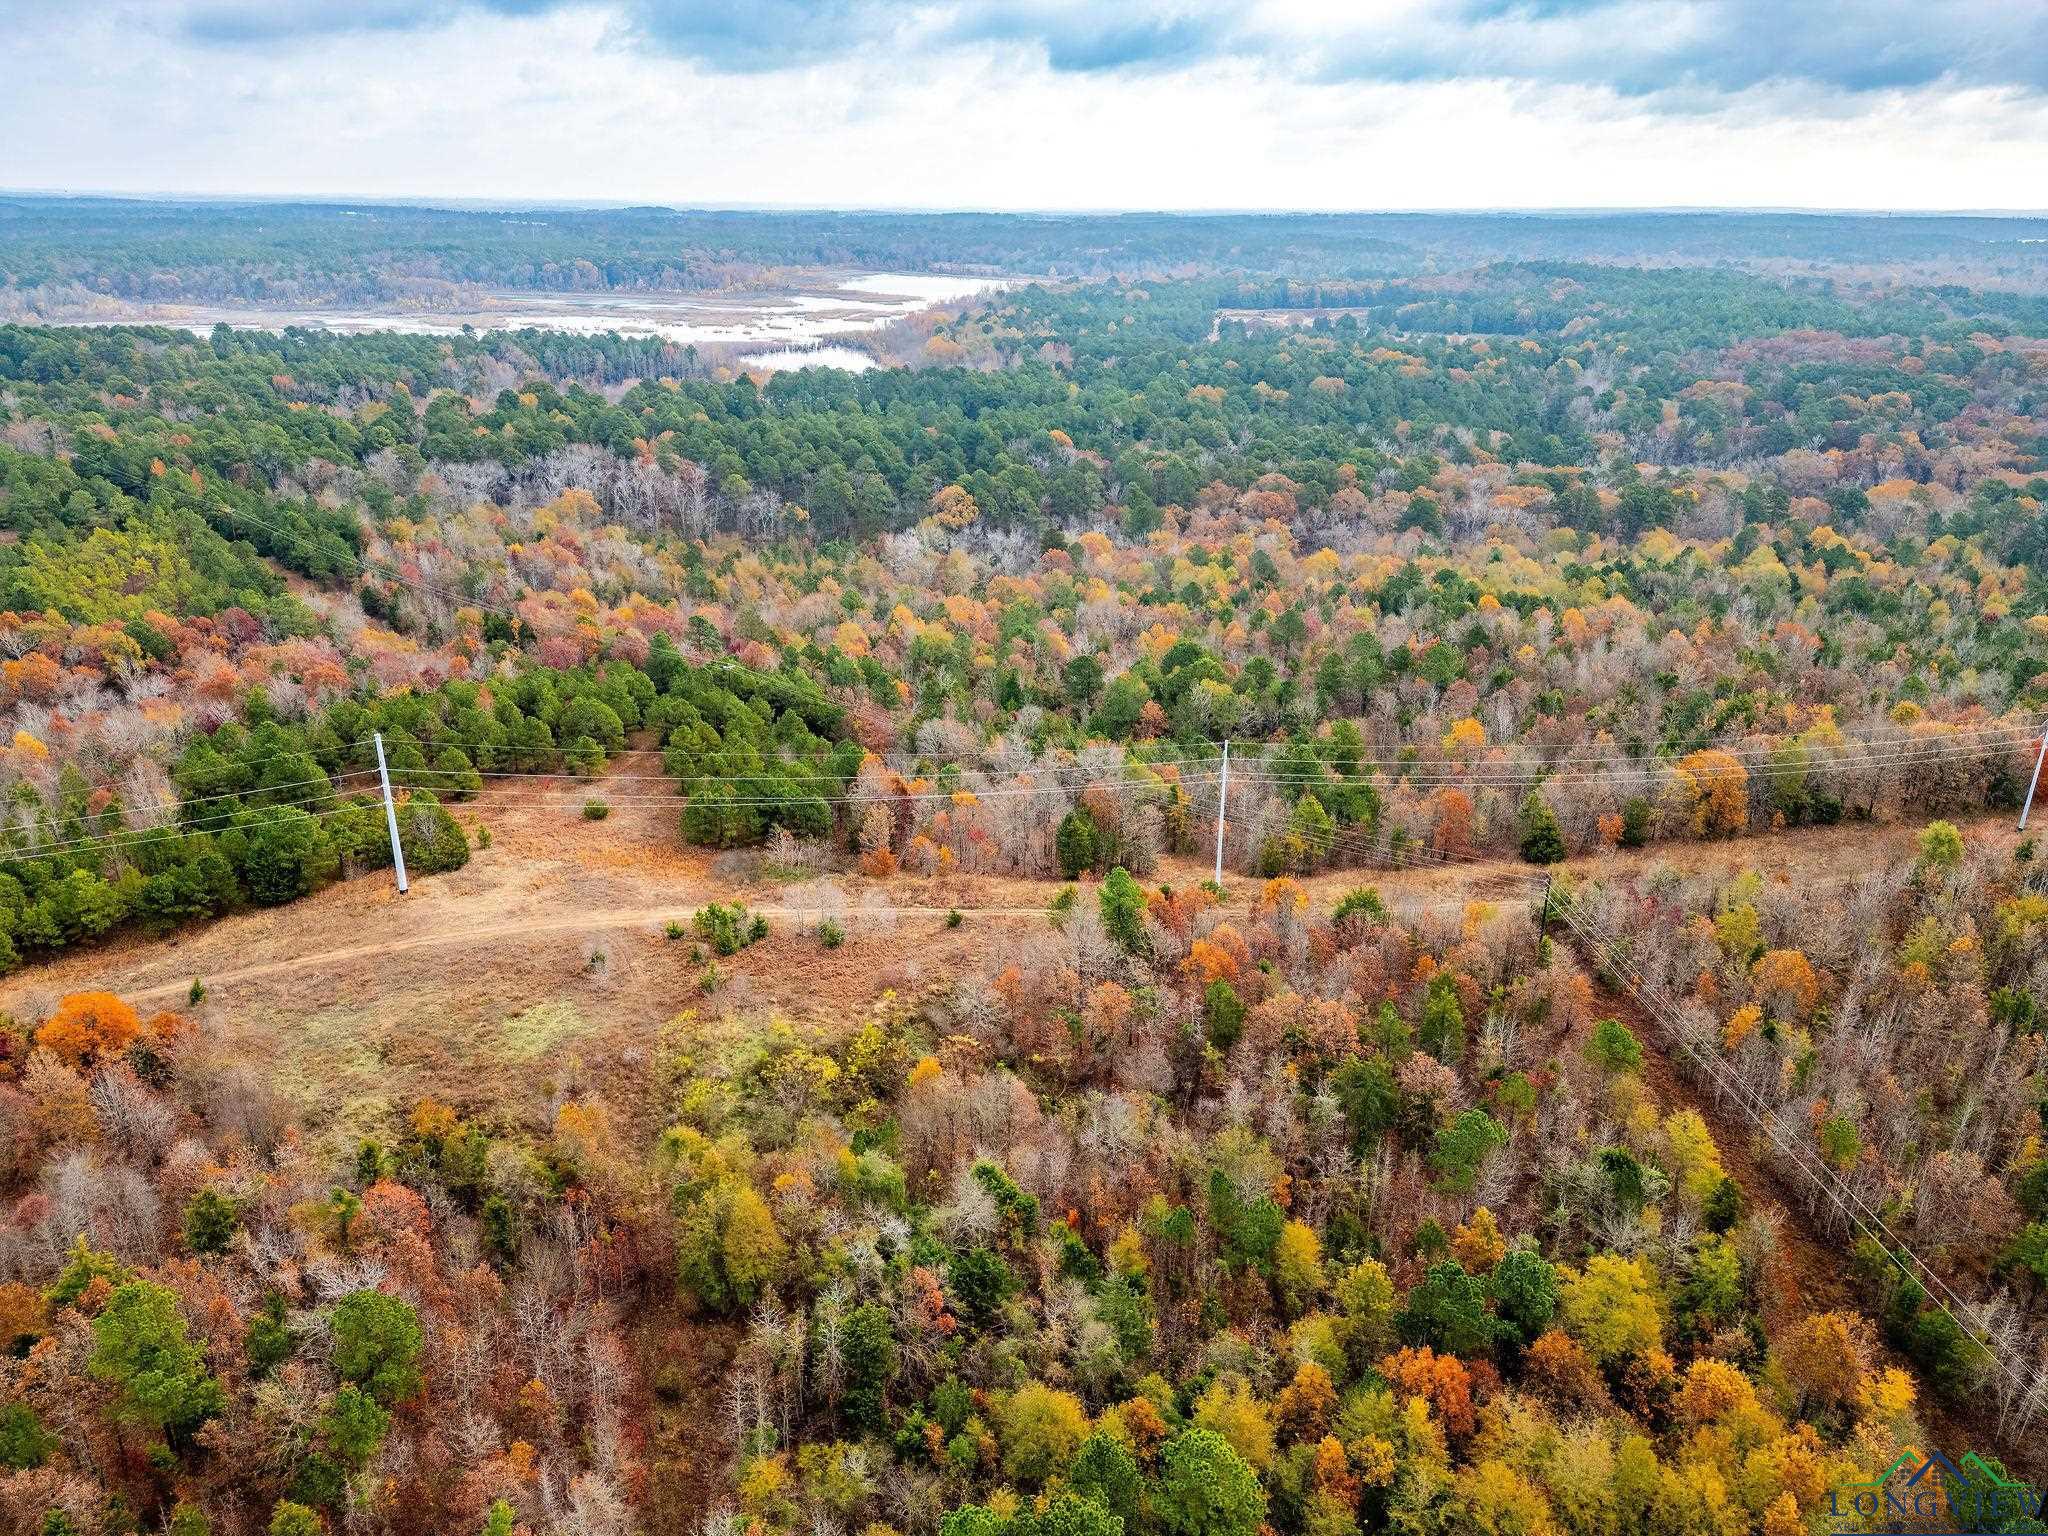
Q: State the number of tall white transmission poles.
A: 3